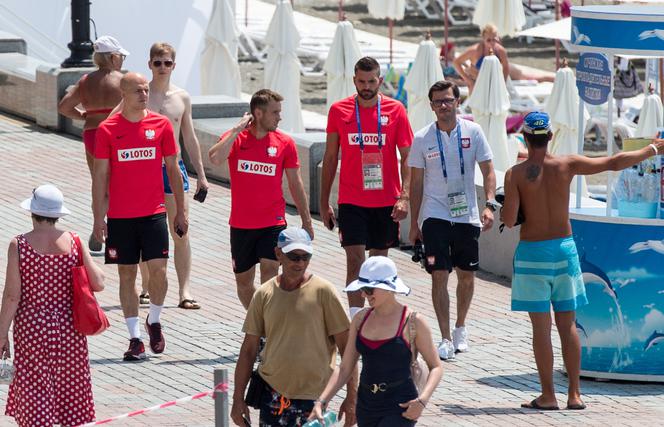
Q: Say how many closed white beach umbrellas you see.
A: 9